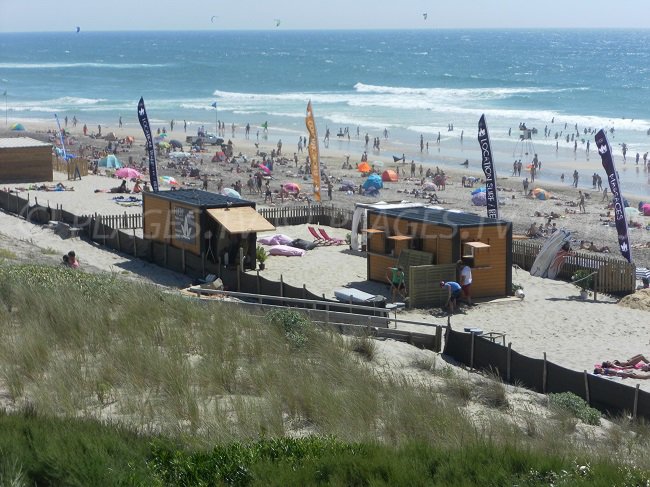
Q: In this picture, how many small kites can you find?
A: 4